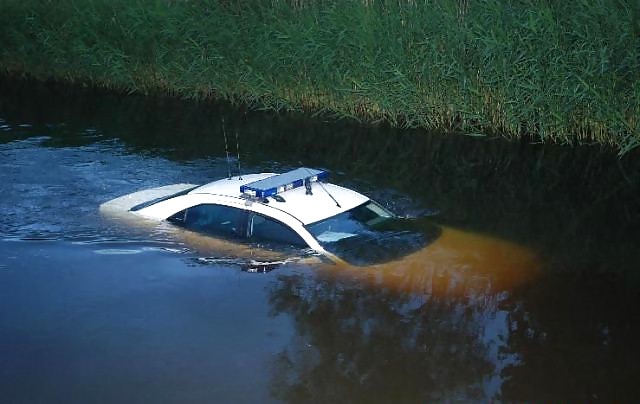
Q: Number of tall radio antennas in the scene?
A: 2